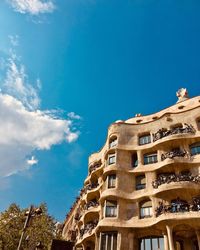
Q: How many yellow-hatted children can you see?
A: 0